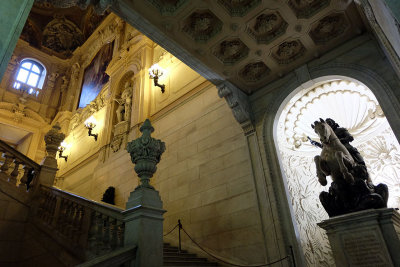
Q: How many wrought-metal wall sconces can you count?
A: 3